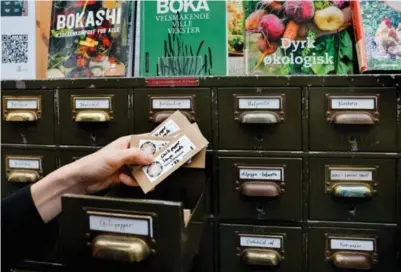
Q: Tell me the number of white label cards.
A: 11